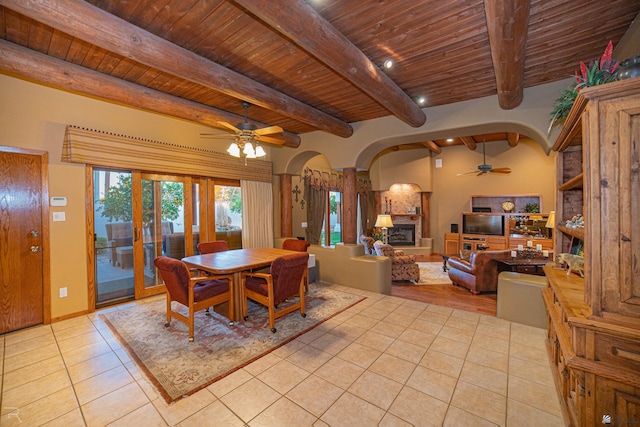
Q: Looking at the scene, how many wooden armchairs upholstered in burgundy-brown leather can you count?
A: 4